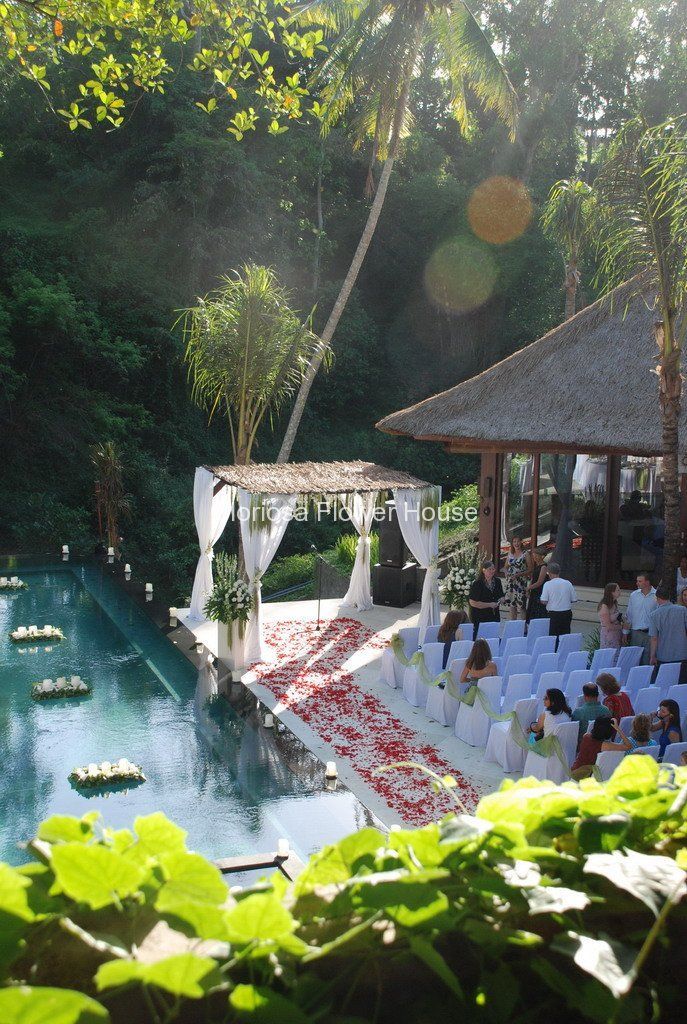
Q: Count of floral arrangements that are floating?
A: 4